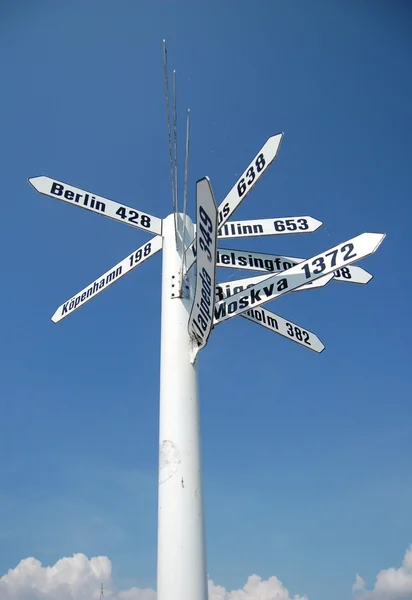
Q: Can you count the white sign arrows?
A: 9